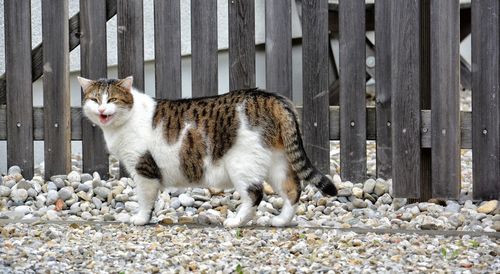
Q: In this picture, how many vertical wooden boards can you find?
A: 14